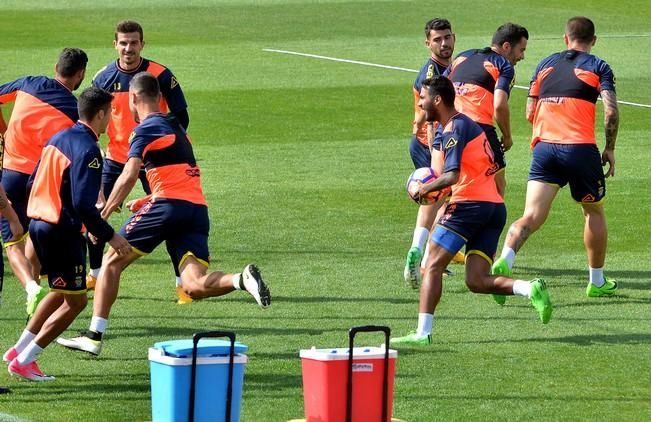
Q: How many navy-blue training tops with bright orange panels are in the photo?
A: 8